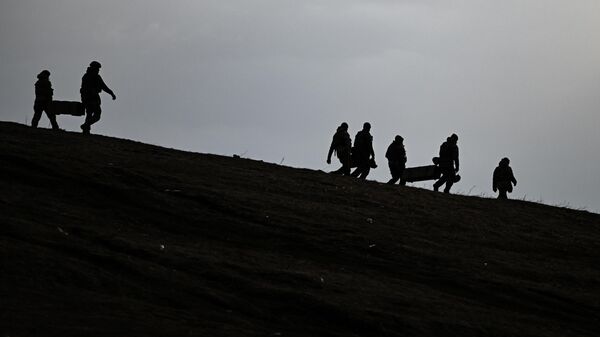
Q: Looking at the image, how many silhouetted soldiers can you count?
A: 7